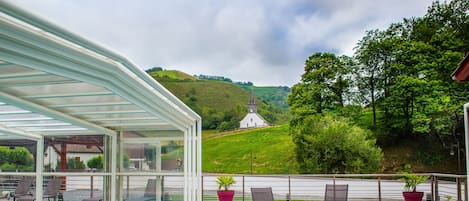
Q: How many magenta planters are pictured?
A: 2